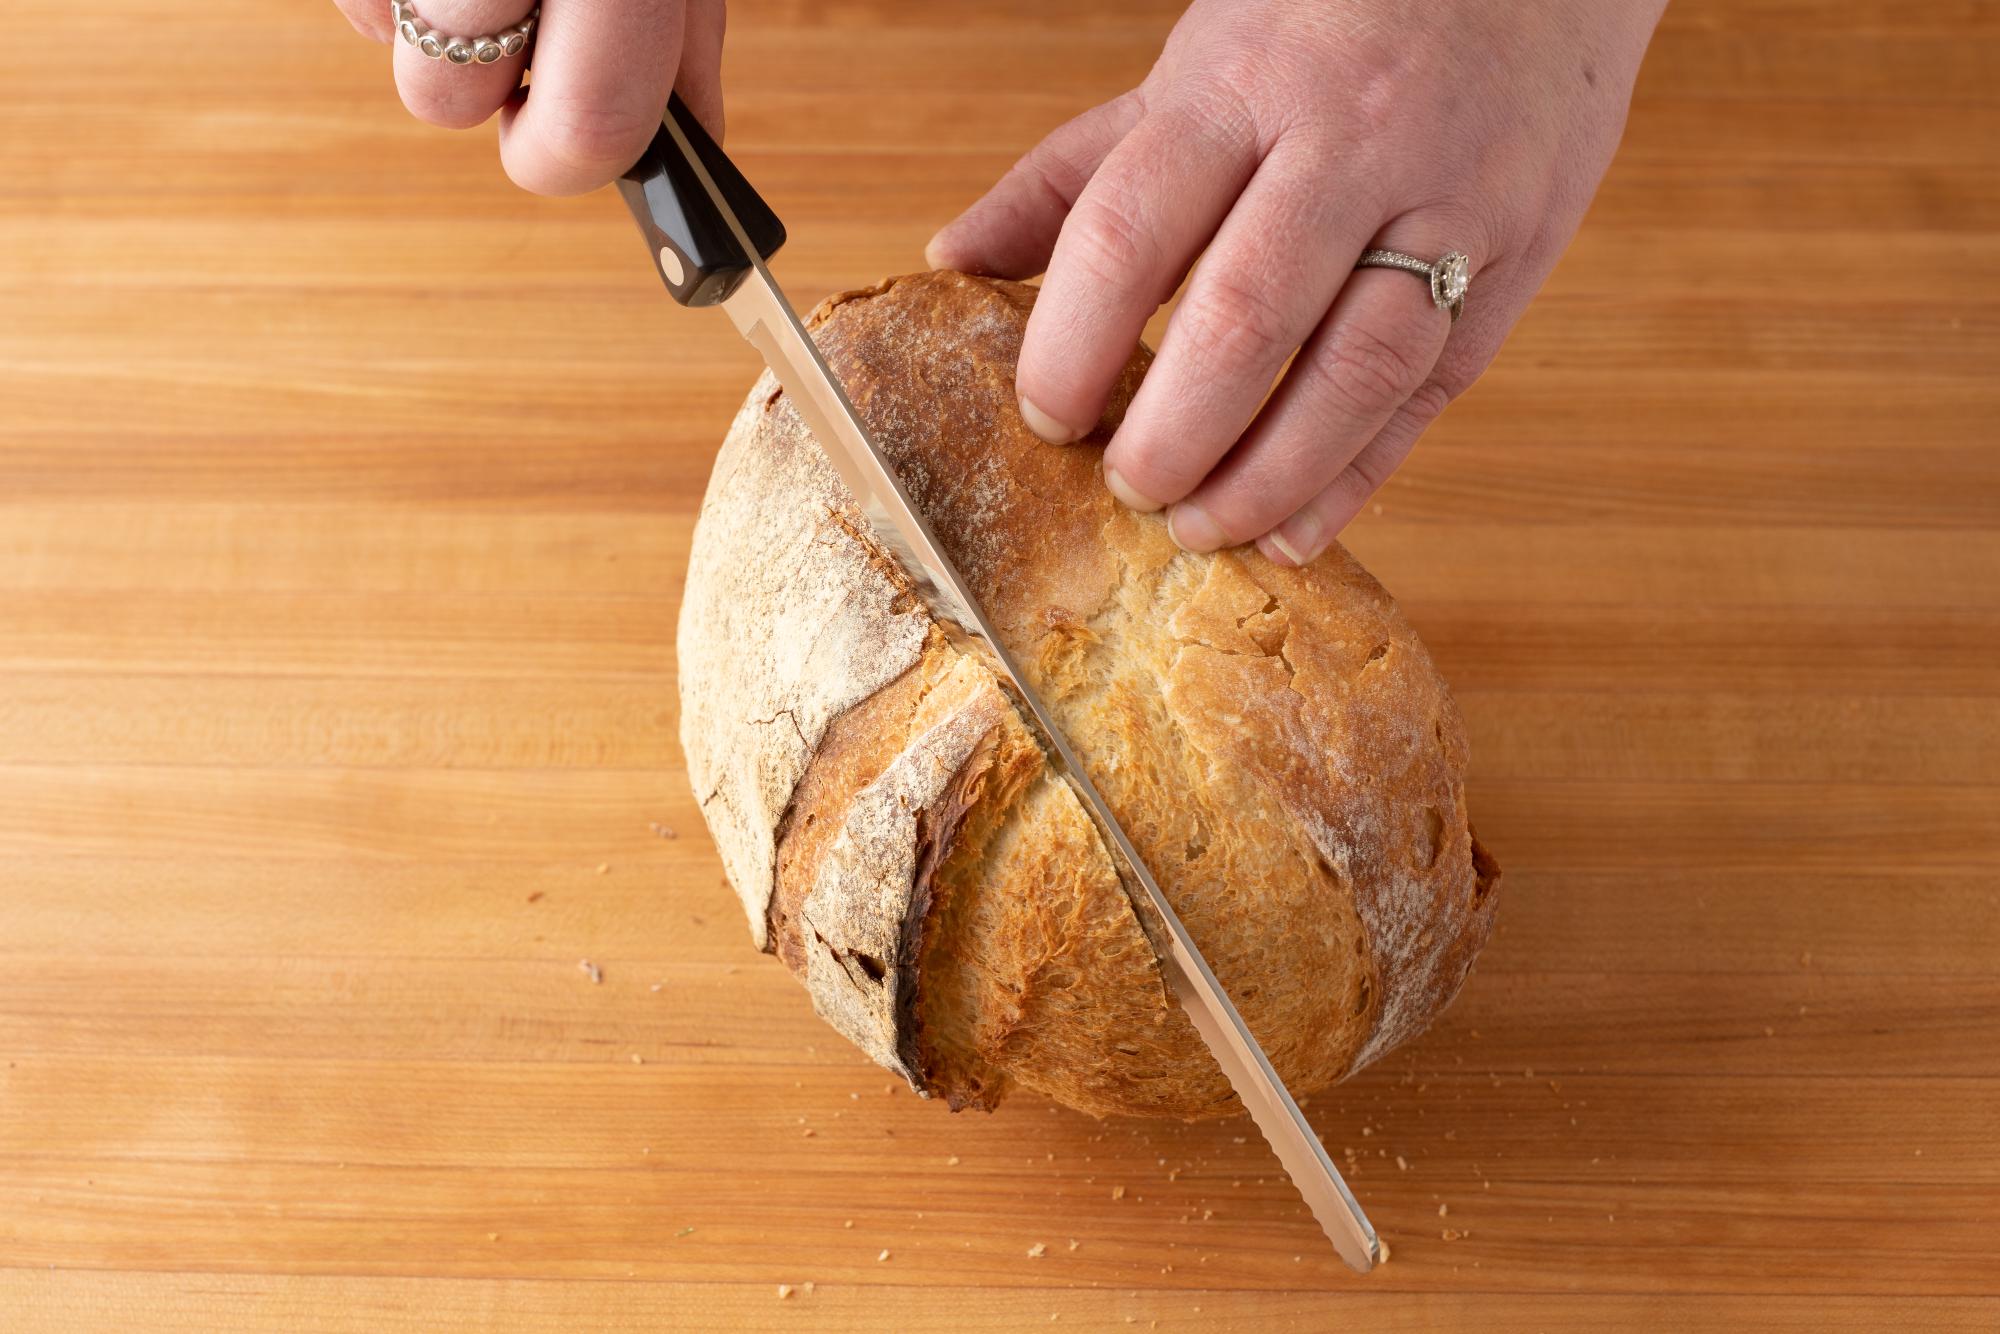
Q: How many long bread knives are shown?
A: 1